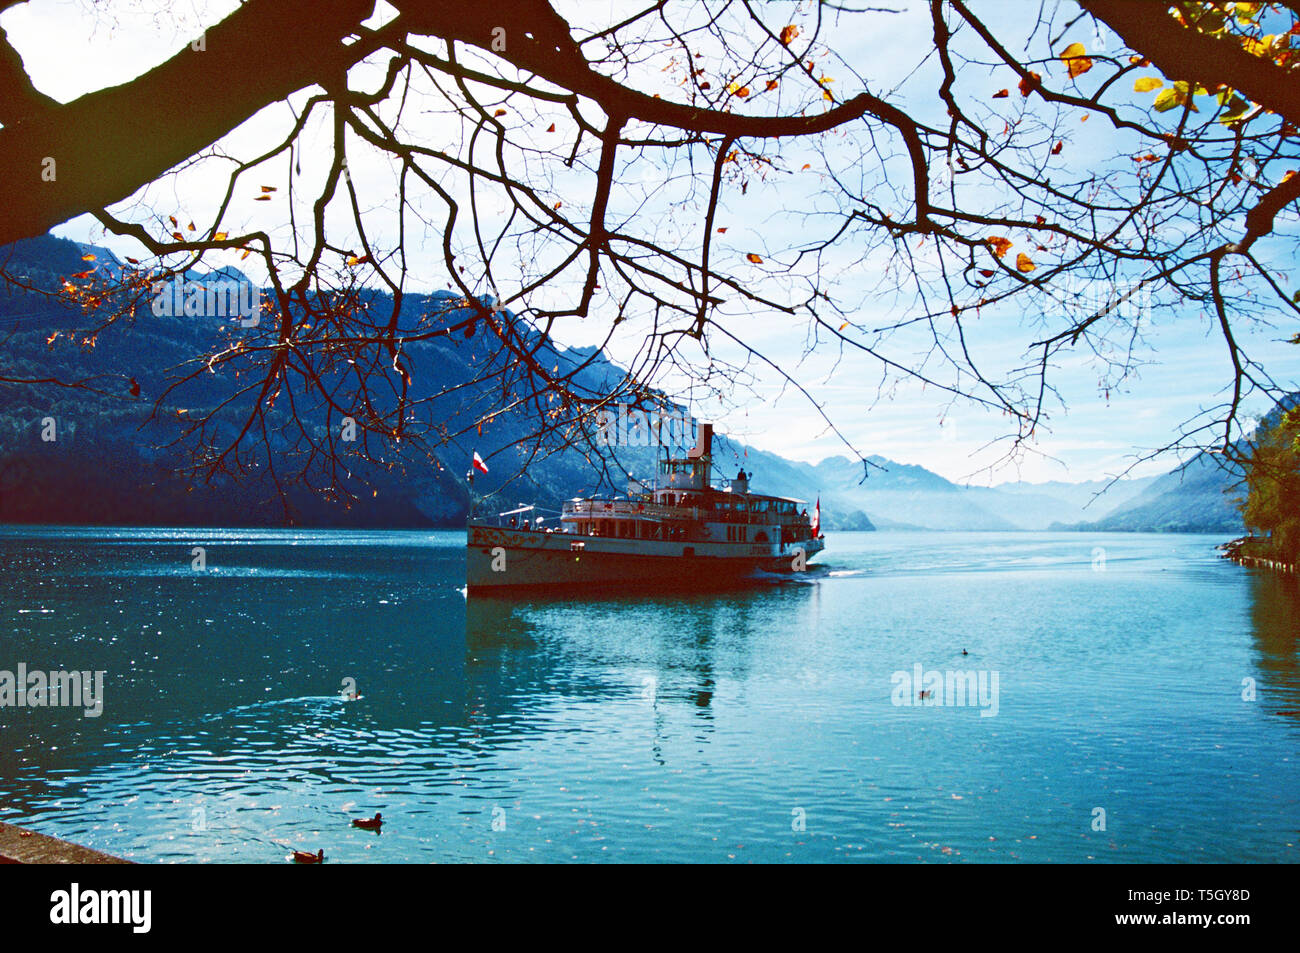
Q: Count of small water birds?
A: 5